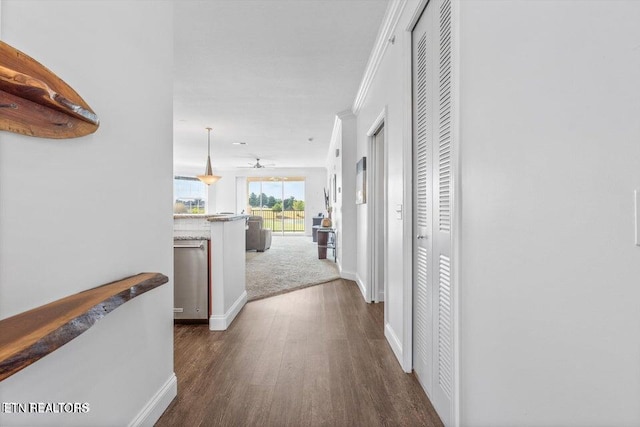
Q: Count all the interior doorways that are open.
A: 1